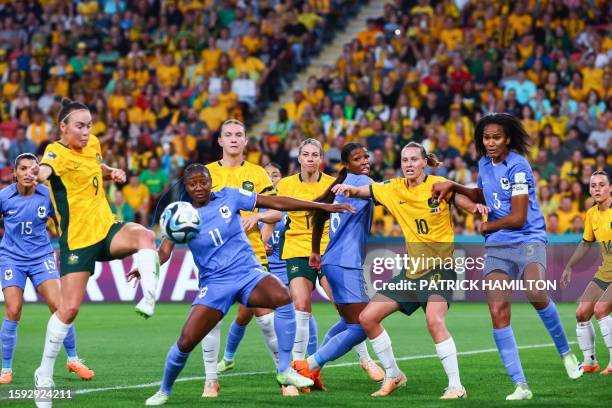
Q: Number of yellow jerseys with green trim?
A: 5